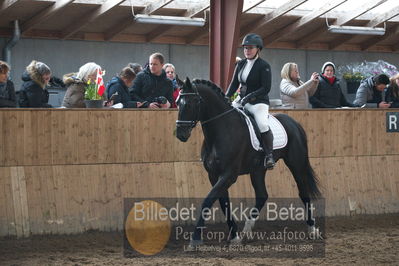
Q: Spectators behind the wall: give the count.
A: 11